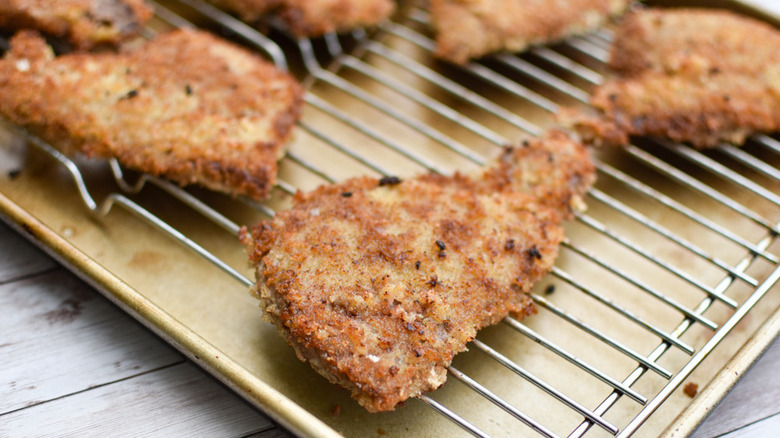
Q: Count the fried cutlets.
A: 6